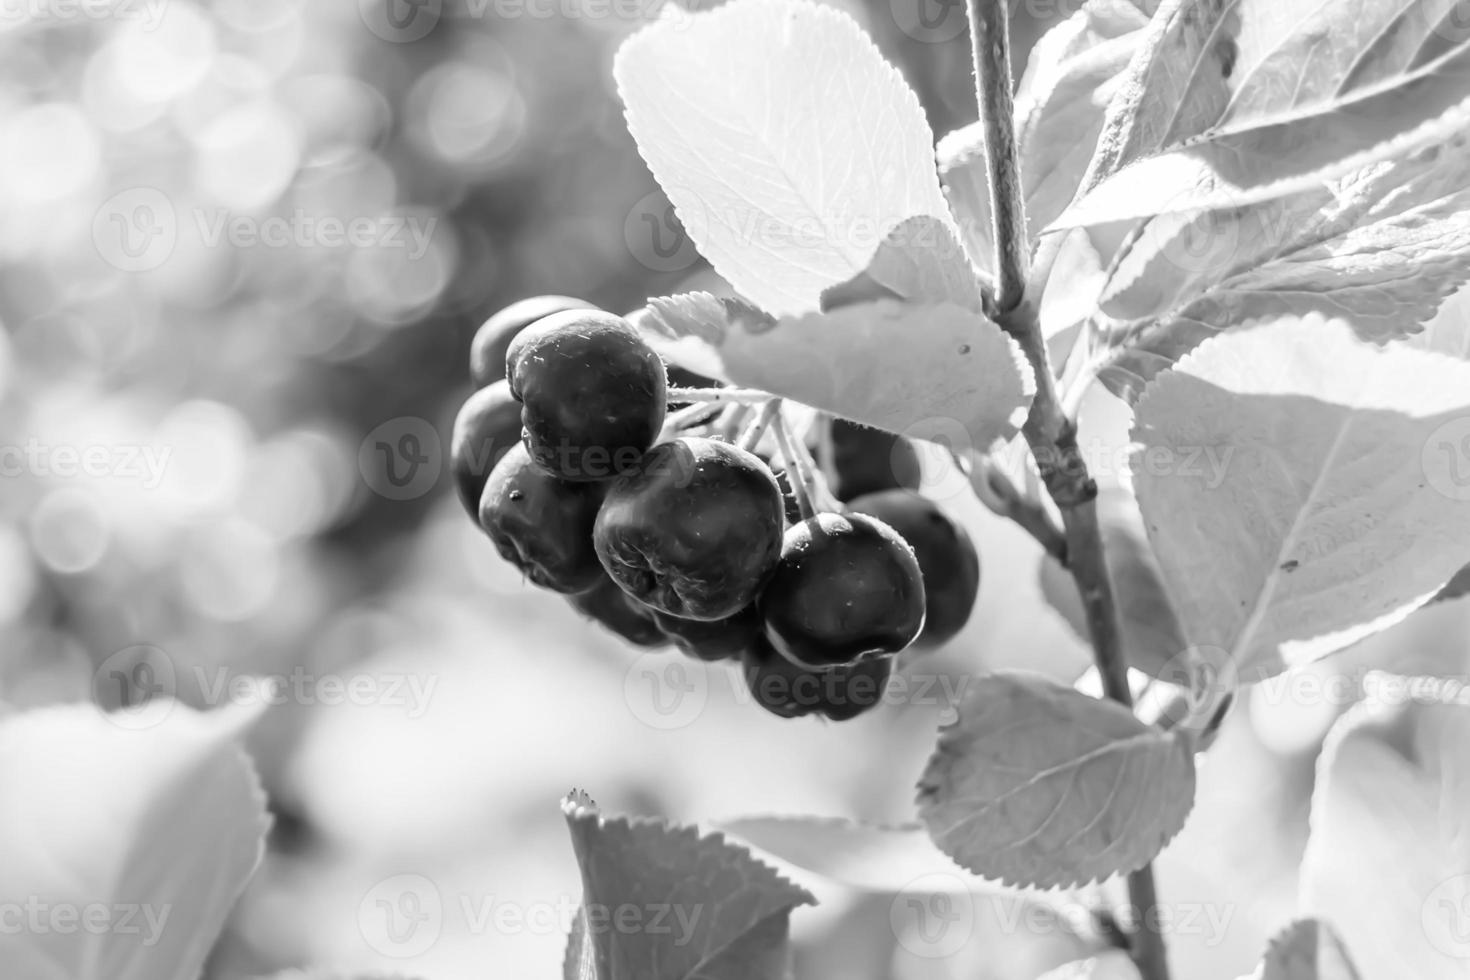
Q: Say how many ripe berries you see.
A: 11